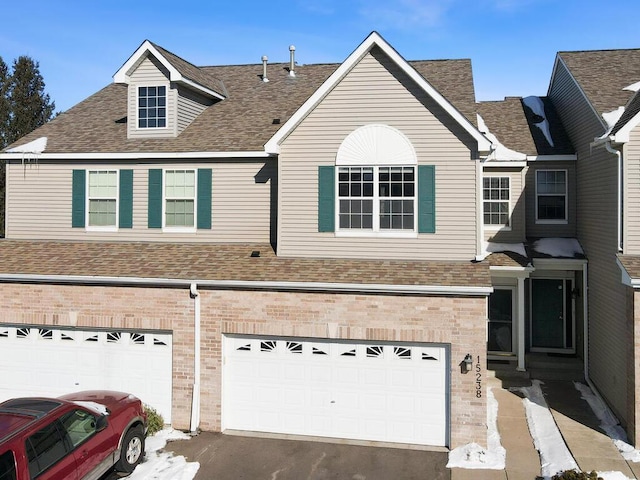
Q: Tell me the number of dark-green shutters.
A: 6